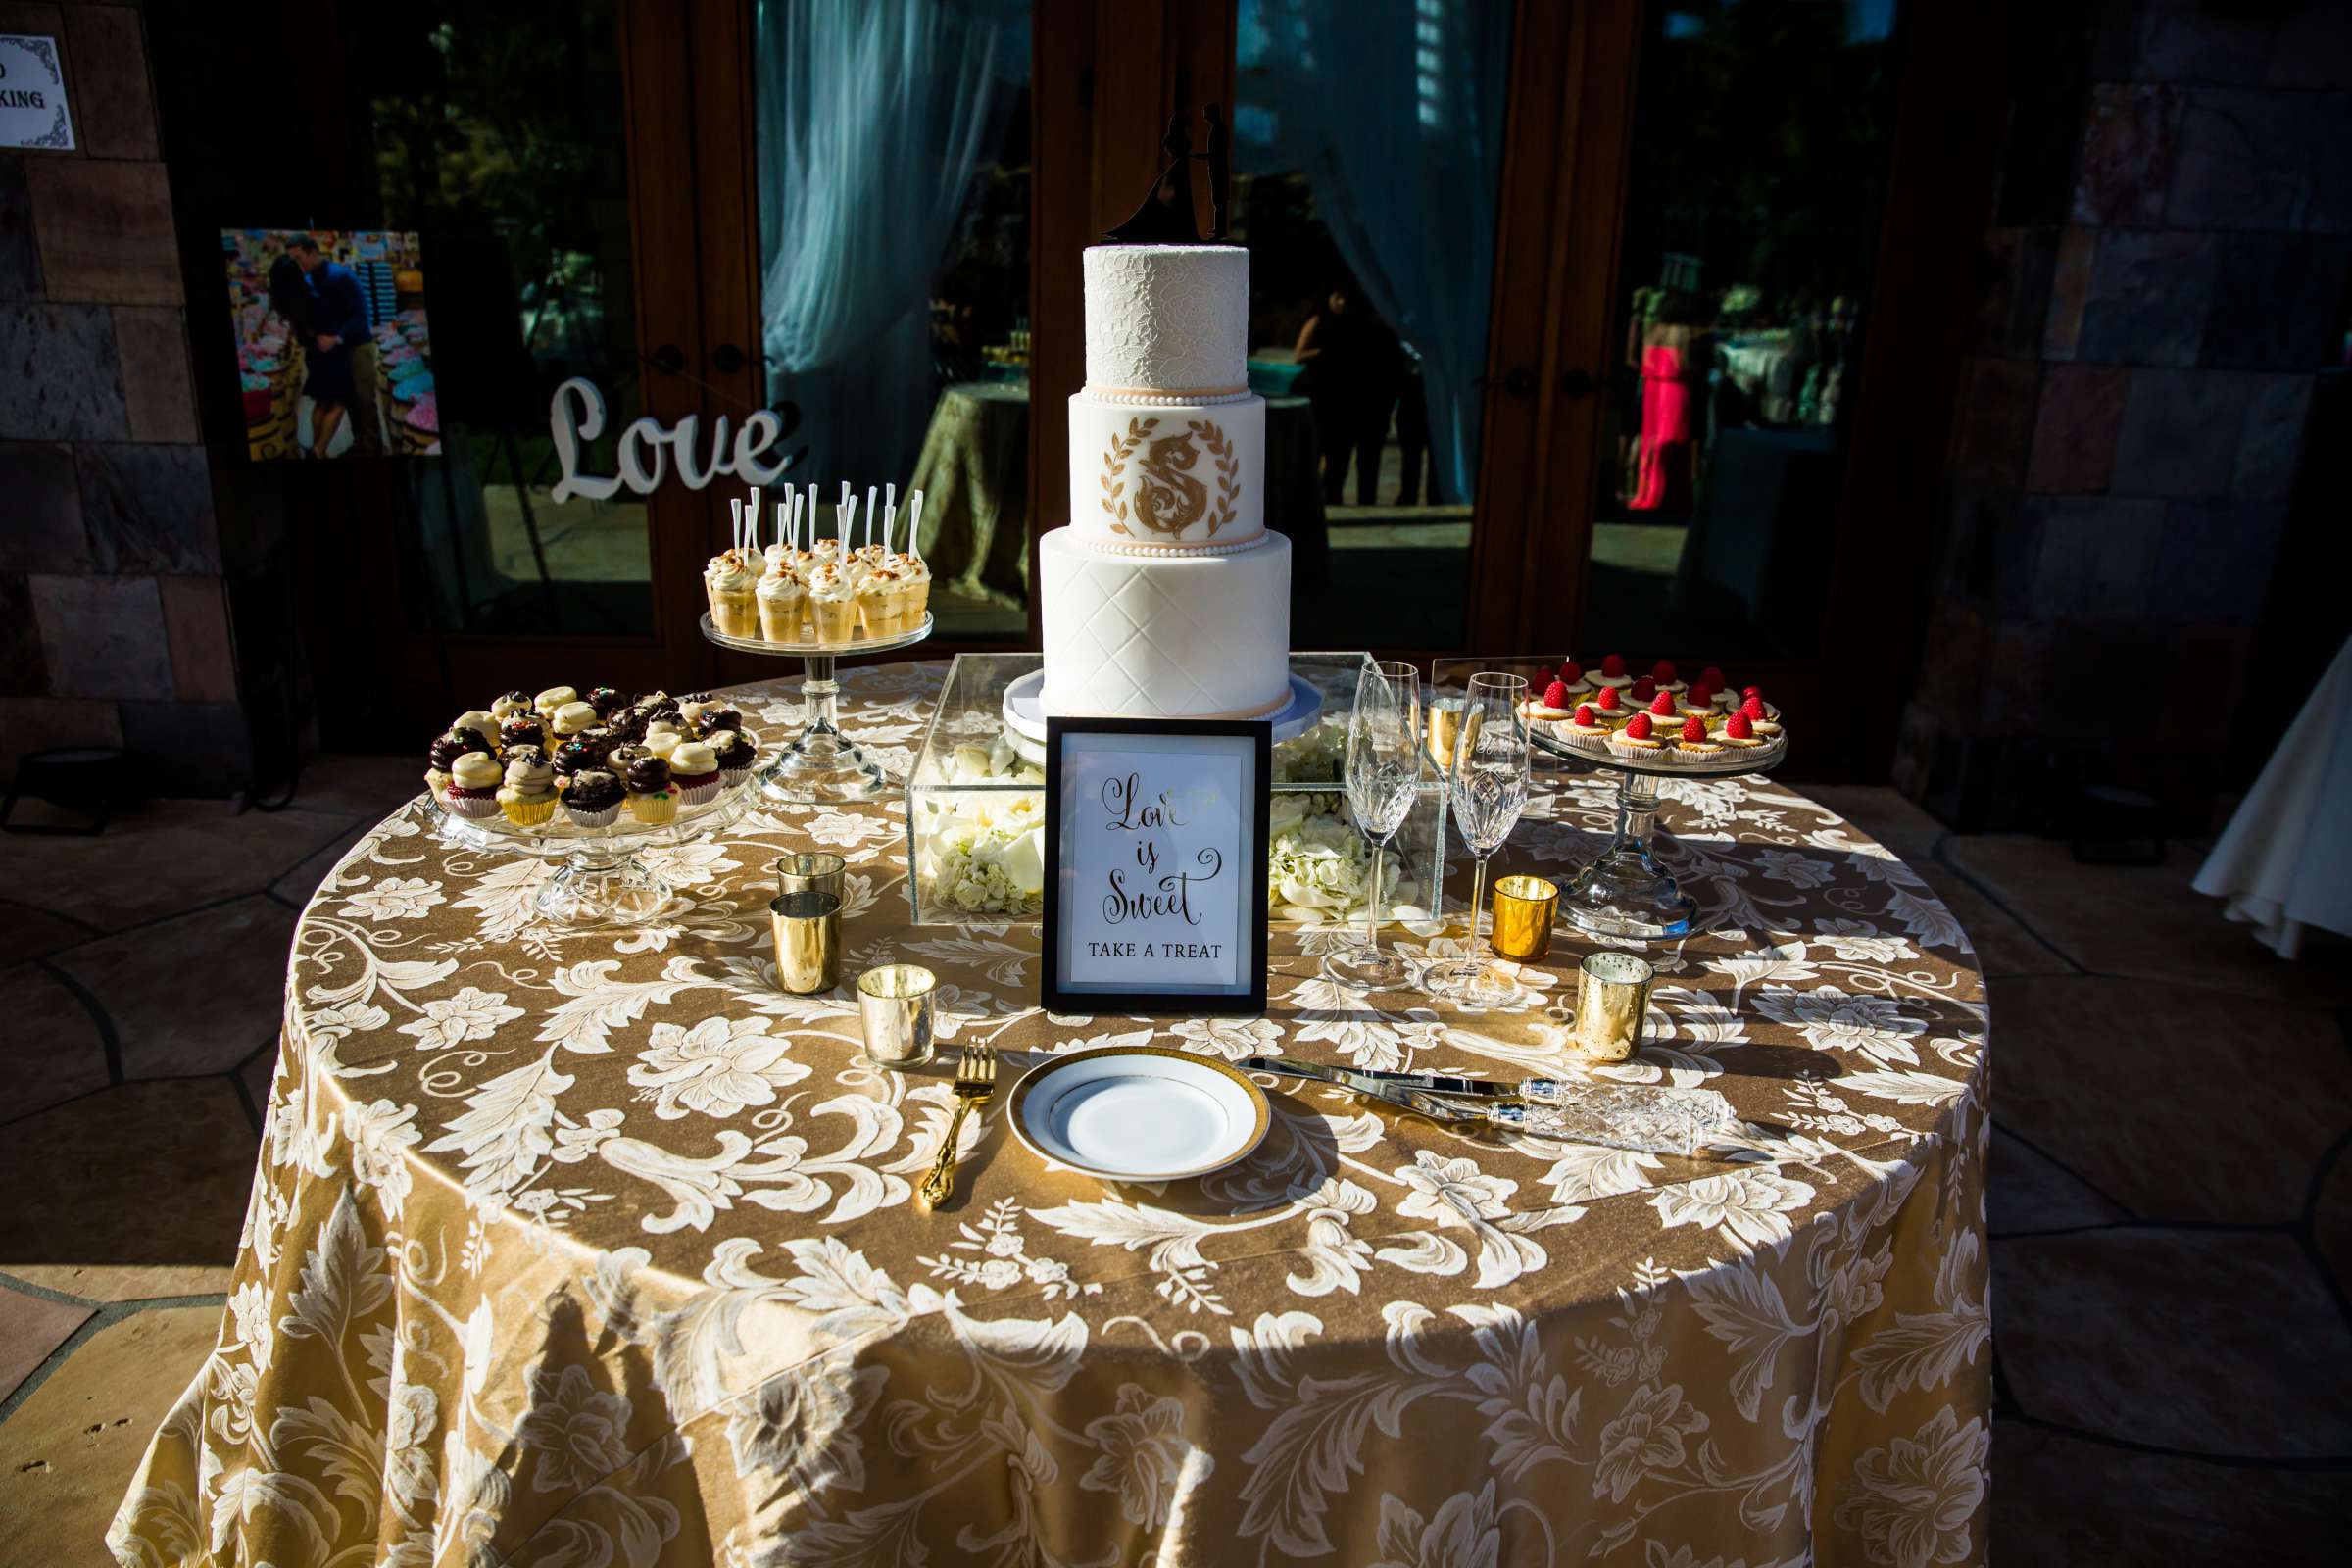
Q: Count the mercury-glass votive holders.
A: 6